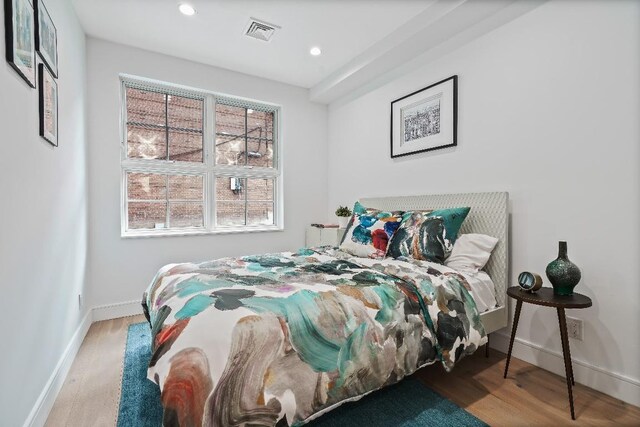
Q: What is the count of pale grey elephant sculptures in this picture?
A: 0